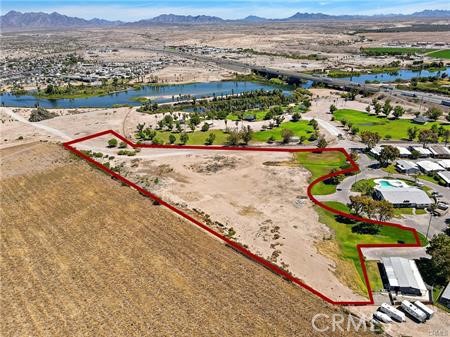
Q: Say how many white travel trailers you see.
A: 4